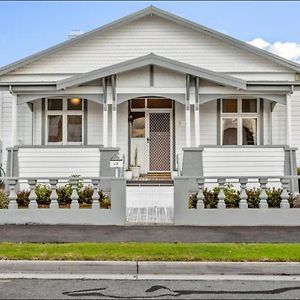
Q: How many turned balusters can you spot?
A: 10